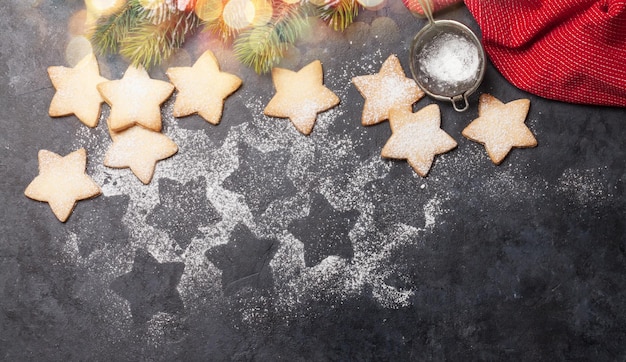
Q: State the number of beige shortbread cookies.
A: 9